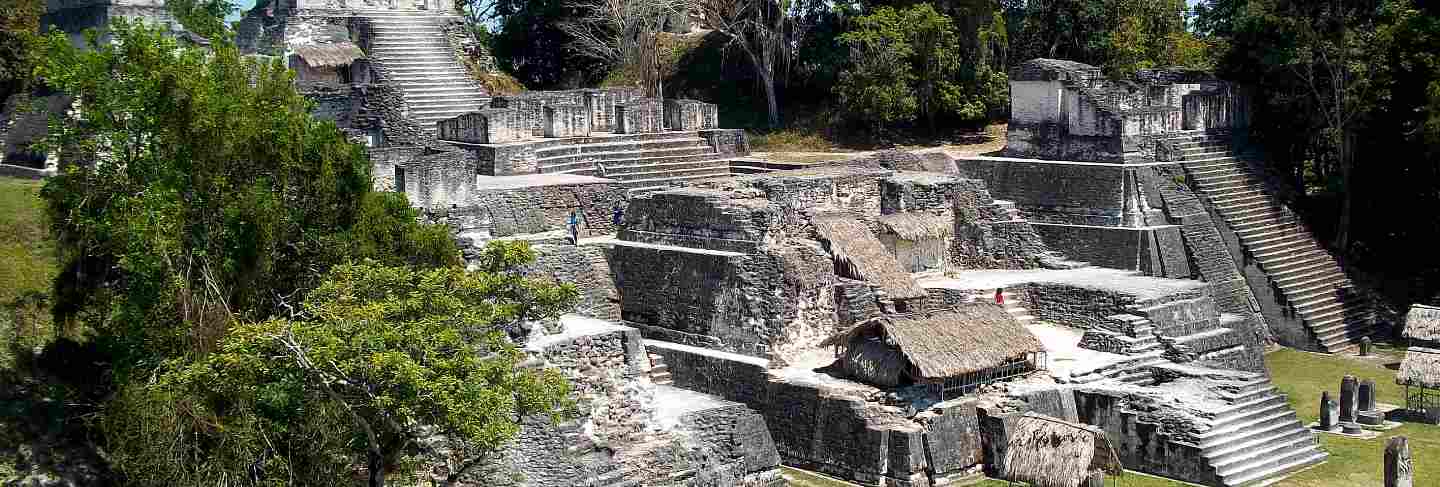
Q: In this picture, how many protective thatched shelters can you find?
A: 7